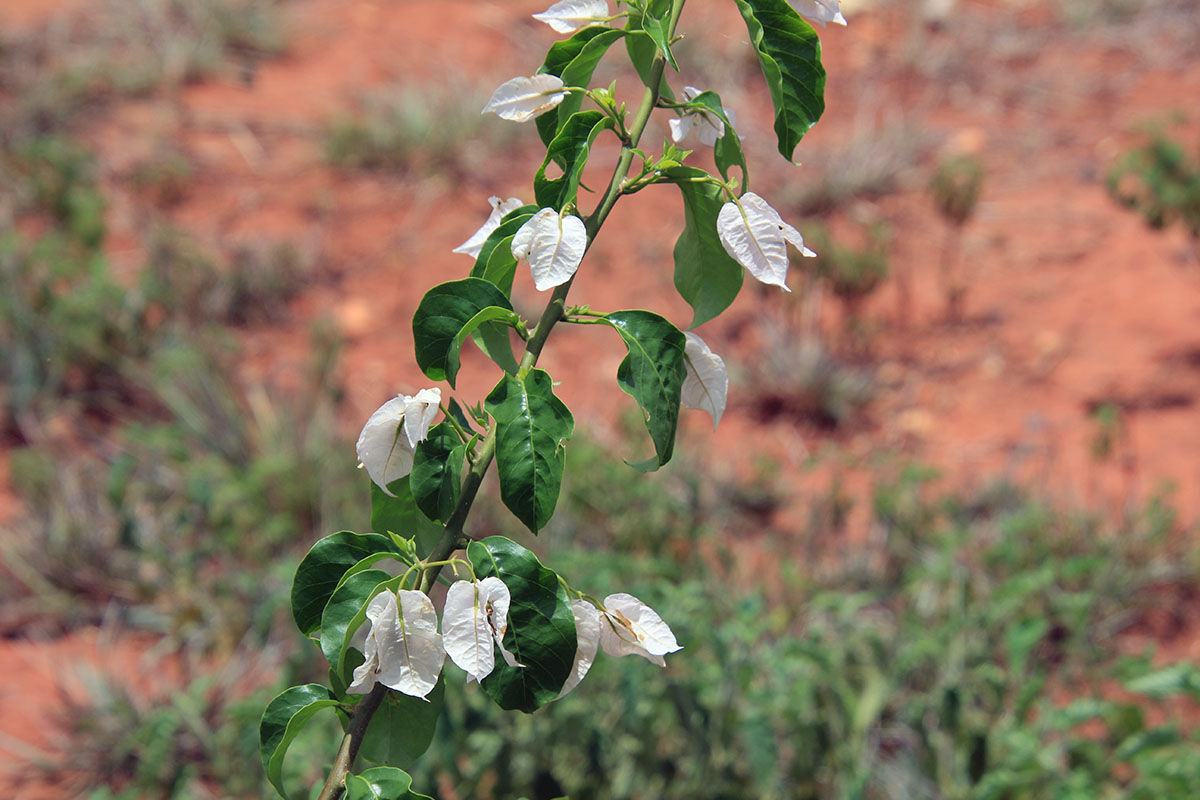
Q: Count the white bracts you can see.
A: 13